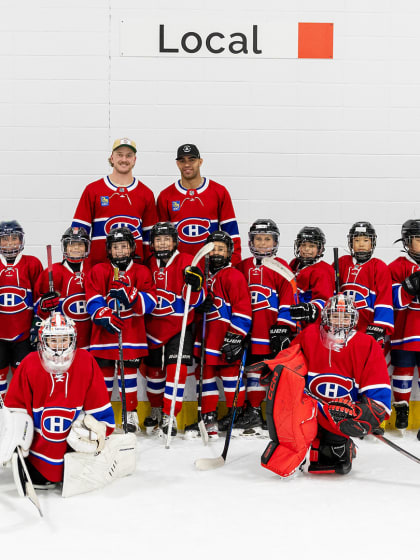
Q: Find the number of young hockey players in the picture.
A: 11